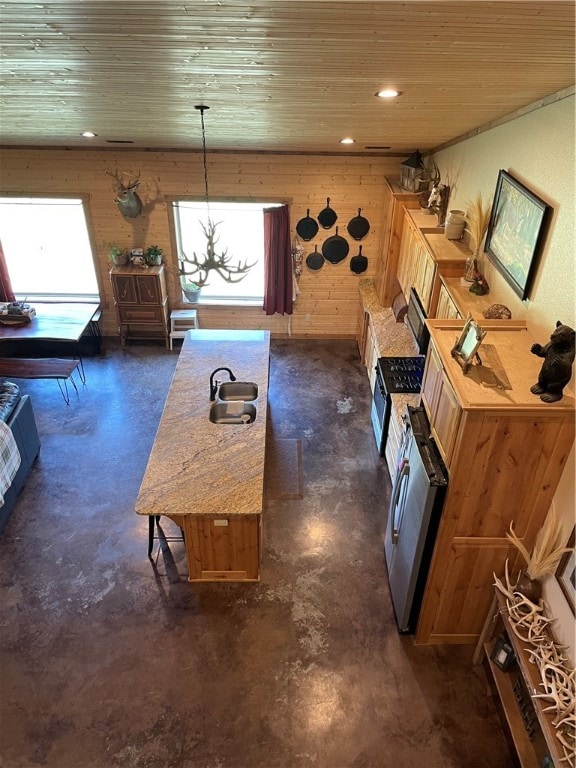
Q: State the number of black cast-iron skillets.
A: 6